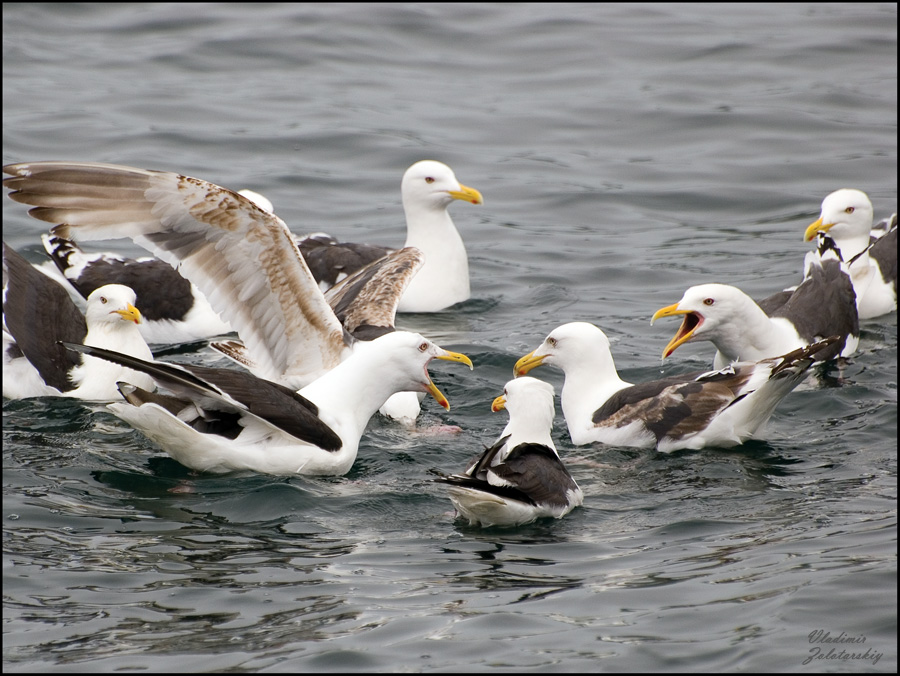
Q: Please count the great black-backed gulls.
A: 9